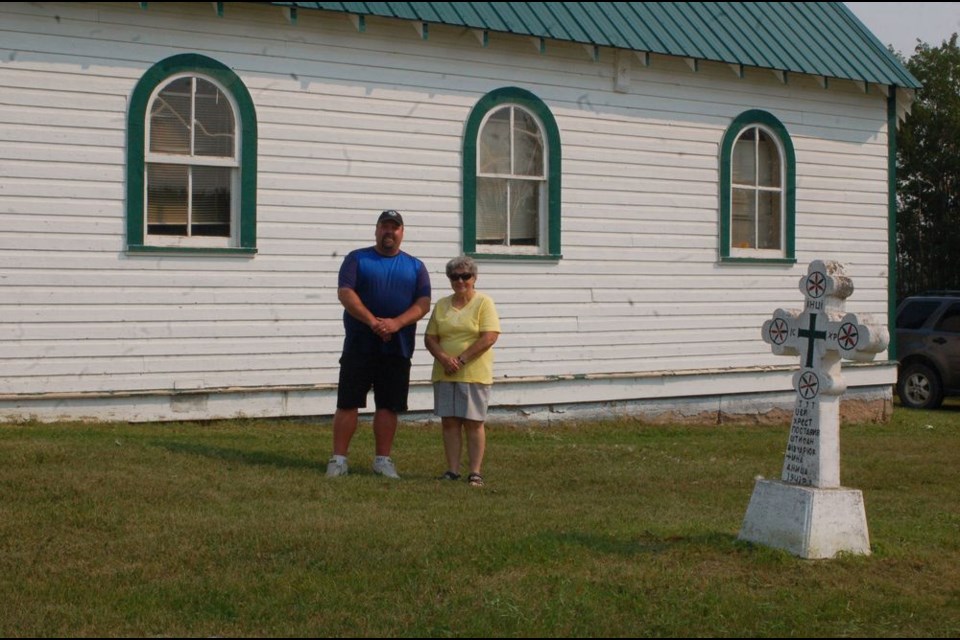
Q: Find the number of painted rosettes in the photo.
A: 4